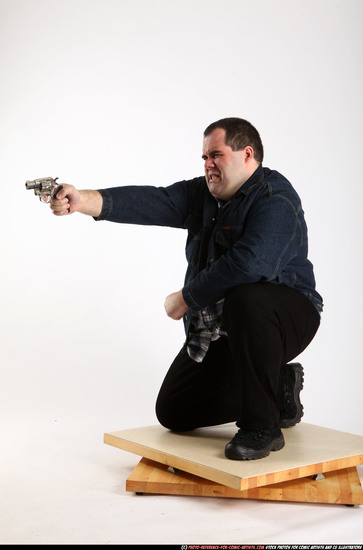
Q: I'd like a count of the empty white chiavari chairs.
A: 0